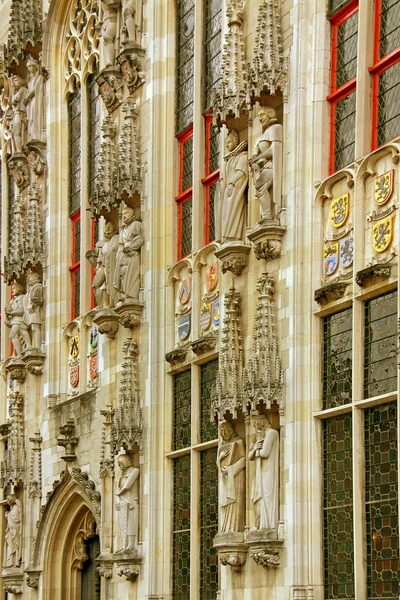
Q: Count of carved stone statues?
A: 14